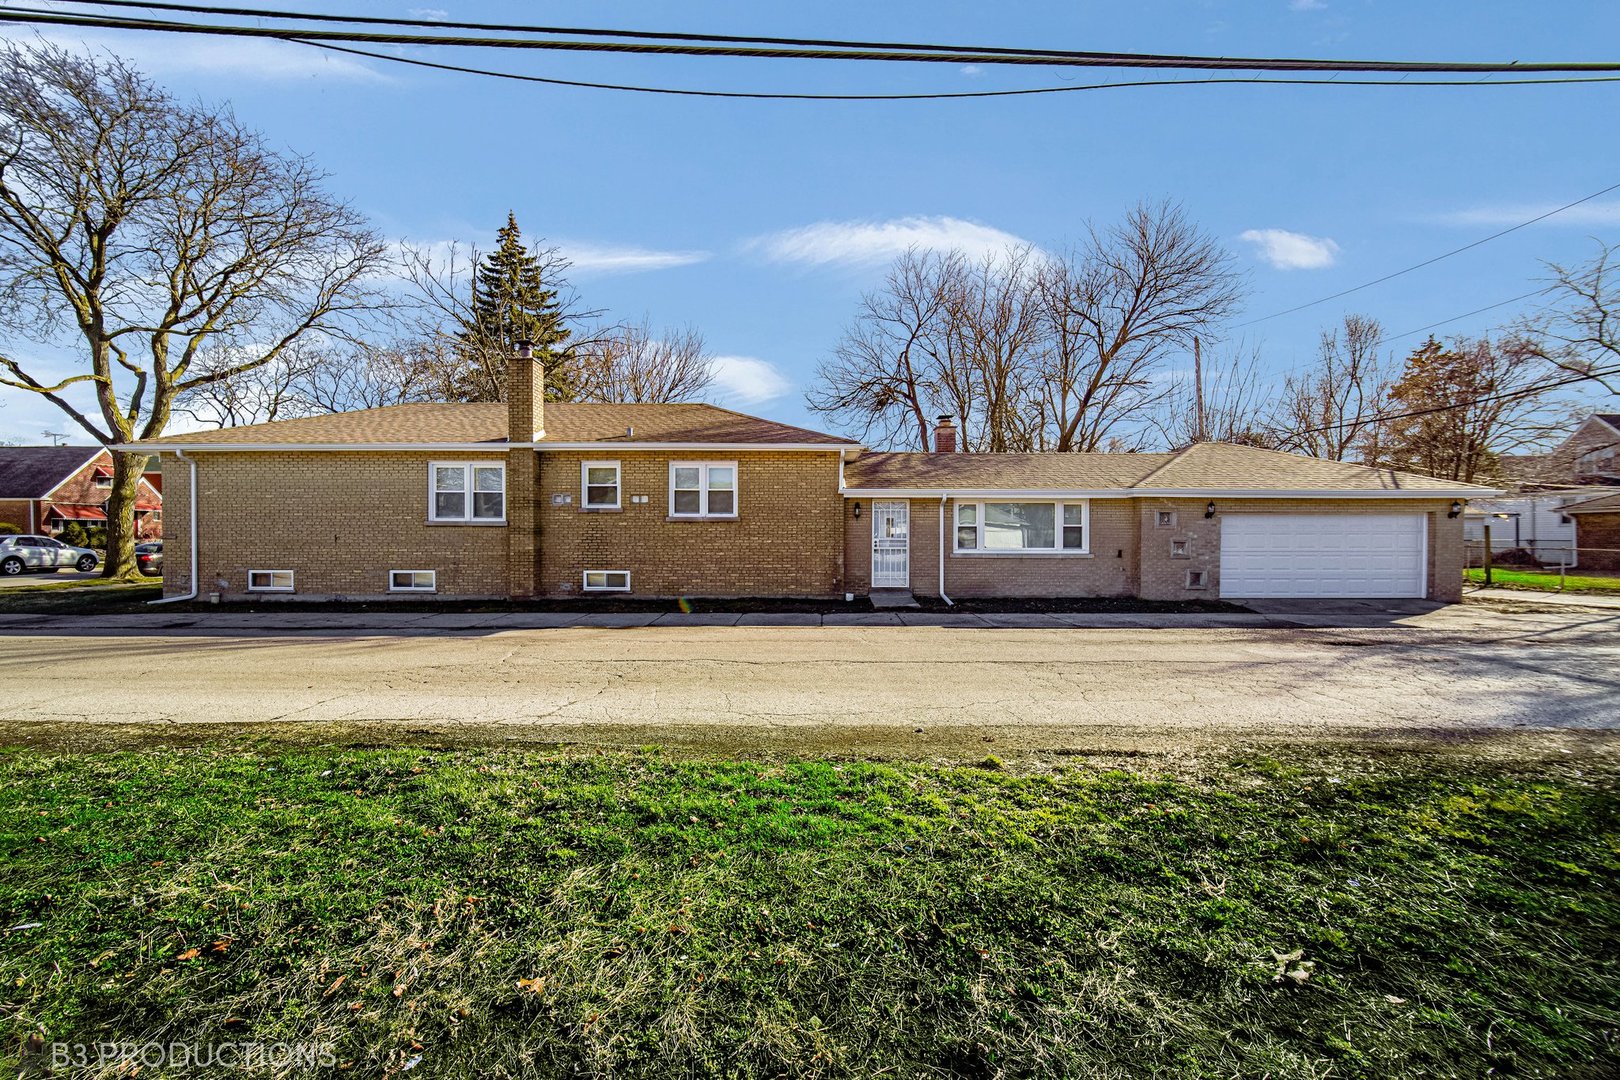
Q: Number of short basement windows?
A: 3